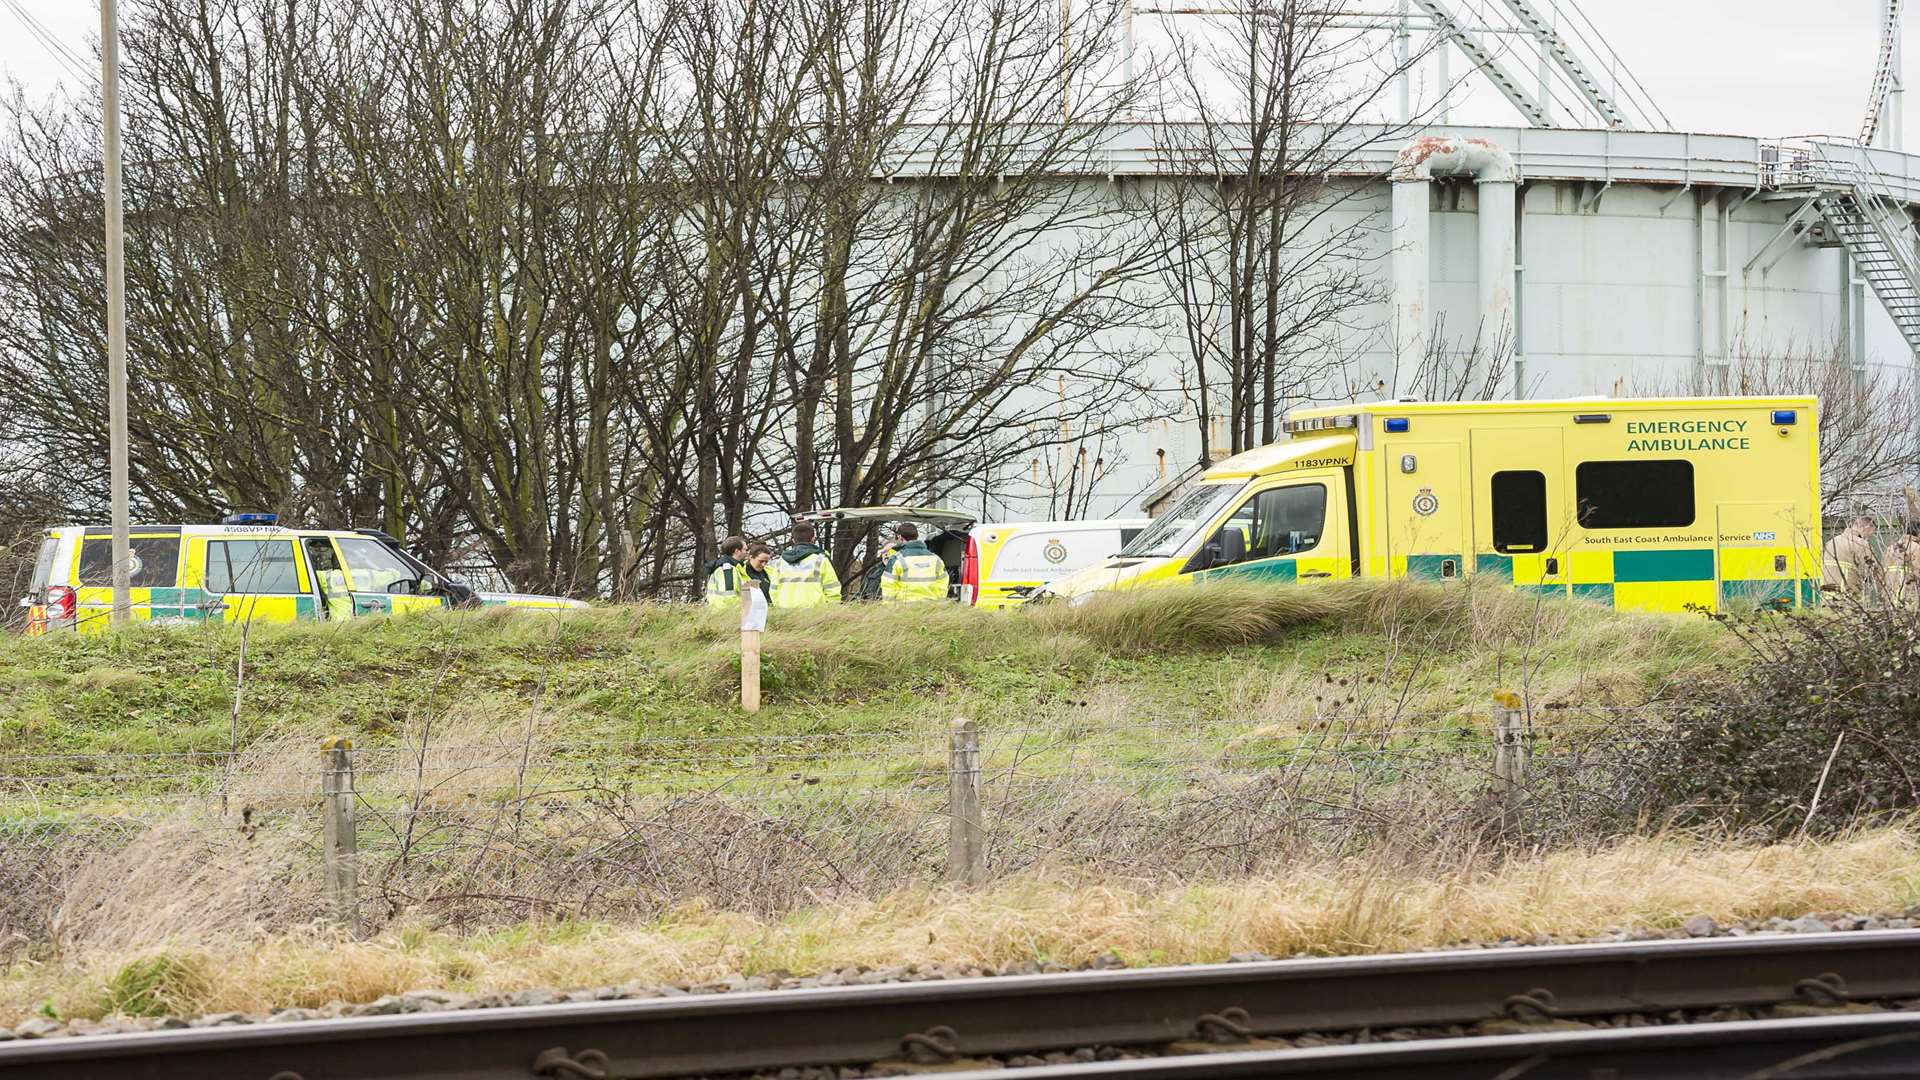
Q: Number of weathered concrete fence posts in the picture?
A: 3